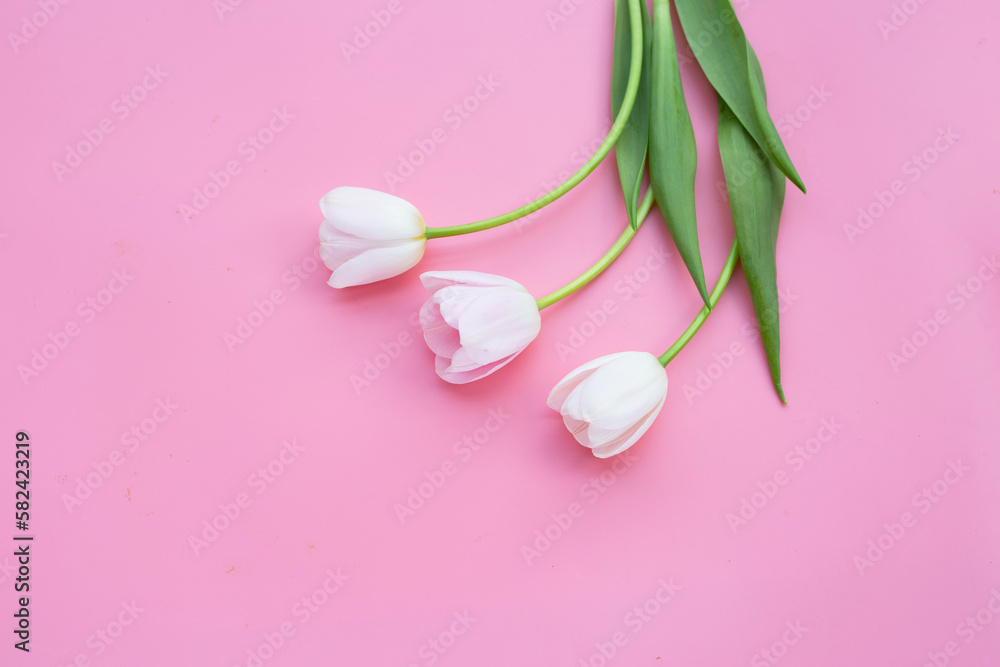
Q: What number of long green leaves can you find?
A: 4